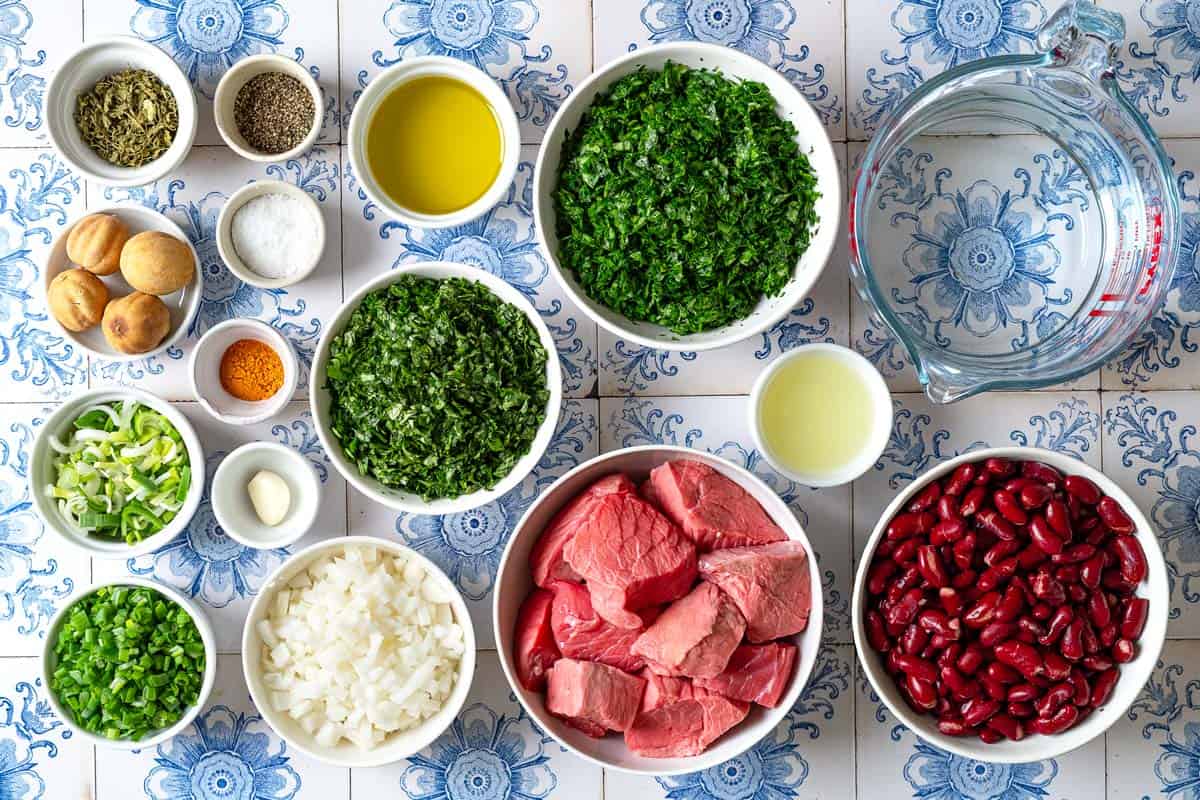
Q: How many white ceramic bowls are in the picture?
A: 15